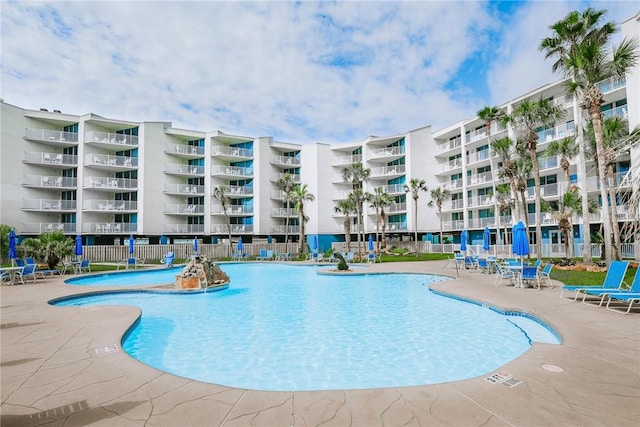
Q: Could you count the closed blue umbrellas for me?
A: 10